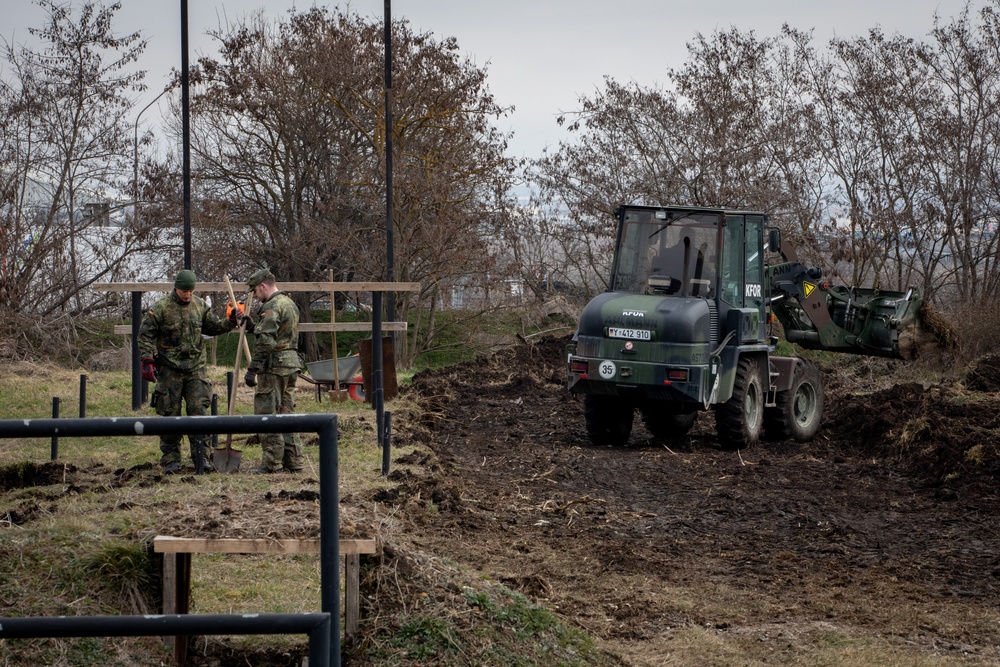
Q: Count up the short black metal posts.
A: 6